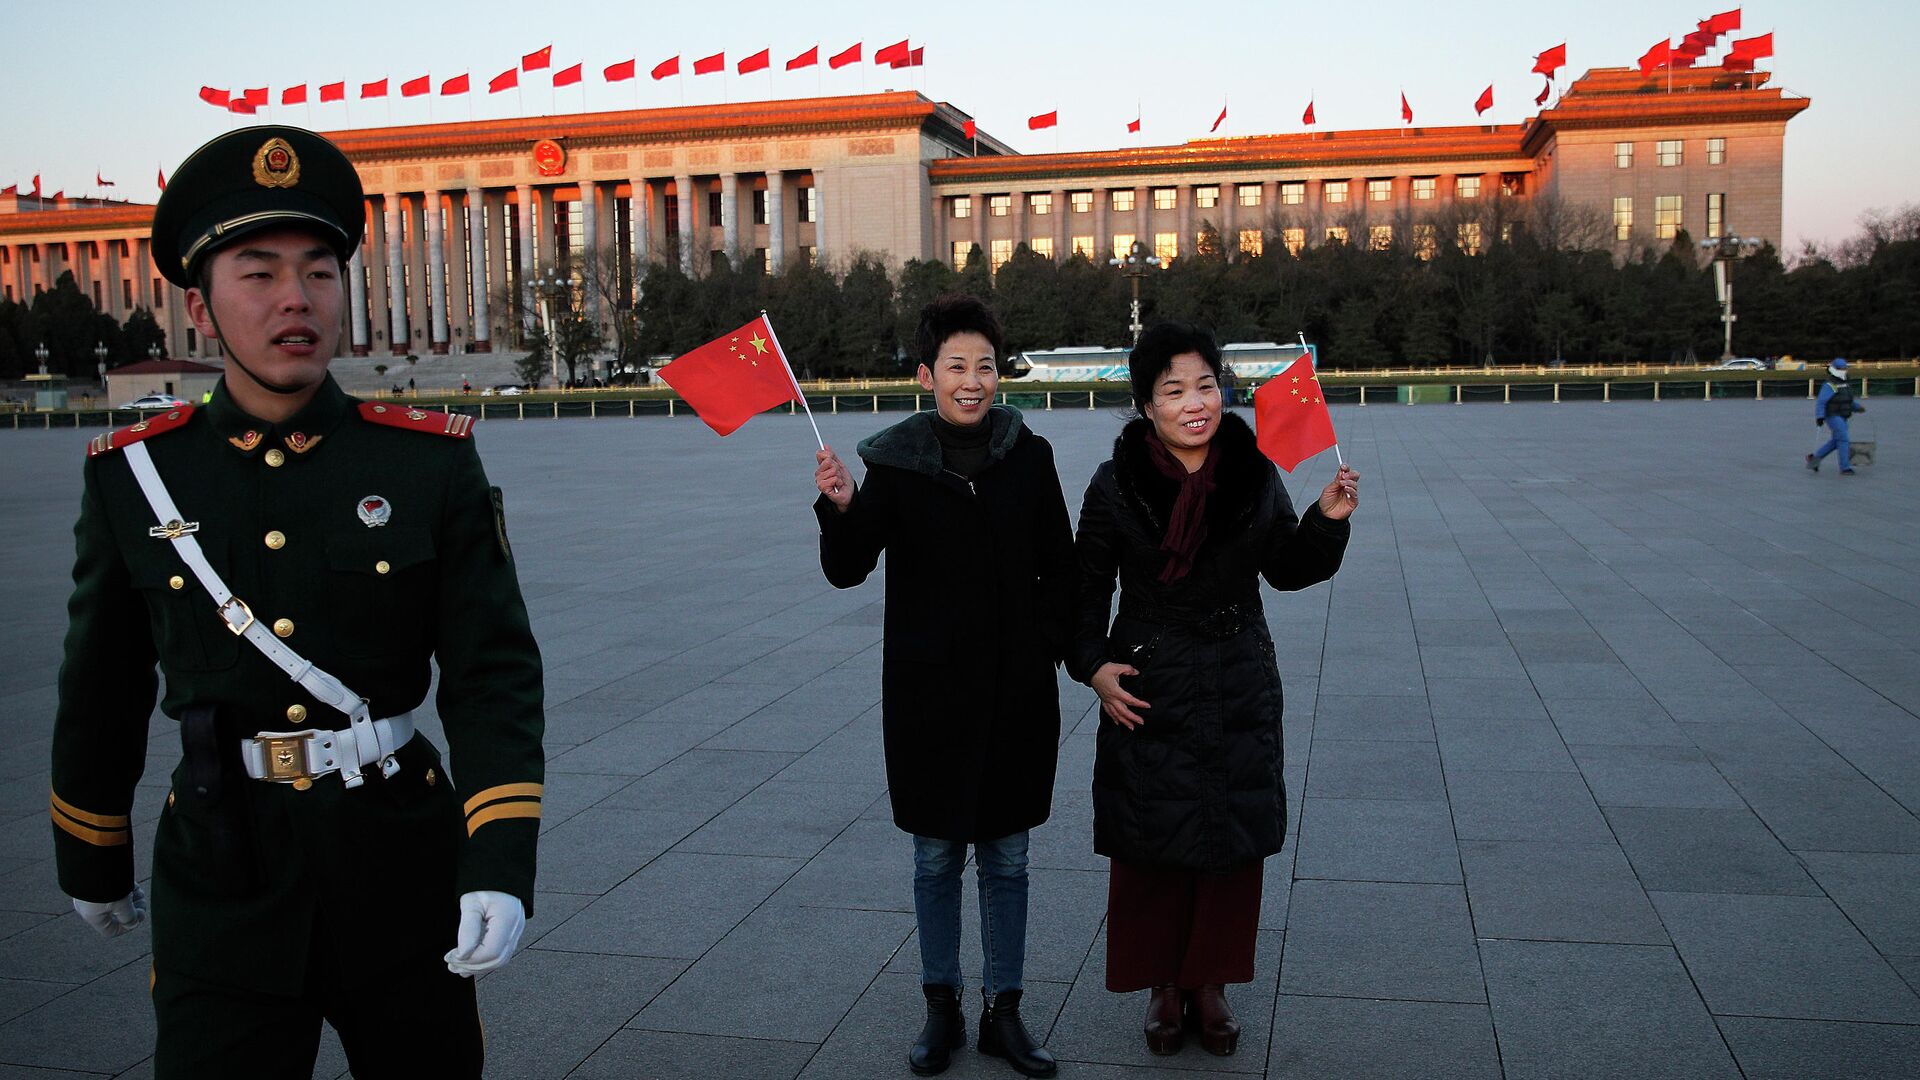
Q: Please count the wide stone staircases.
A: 1